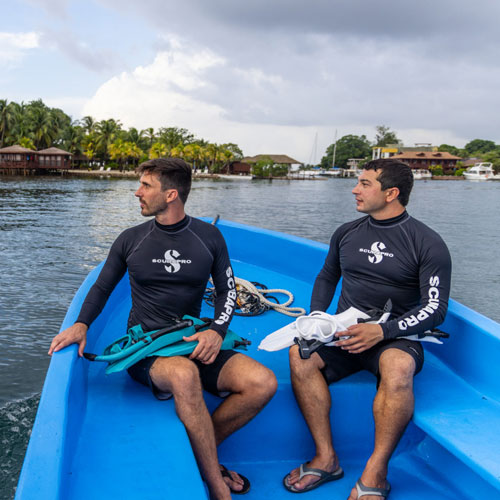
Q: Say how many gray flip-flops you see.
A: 2